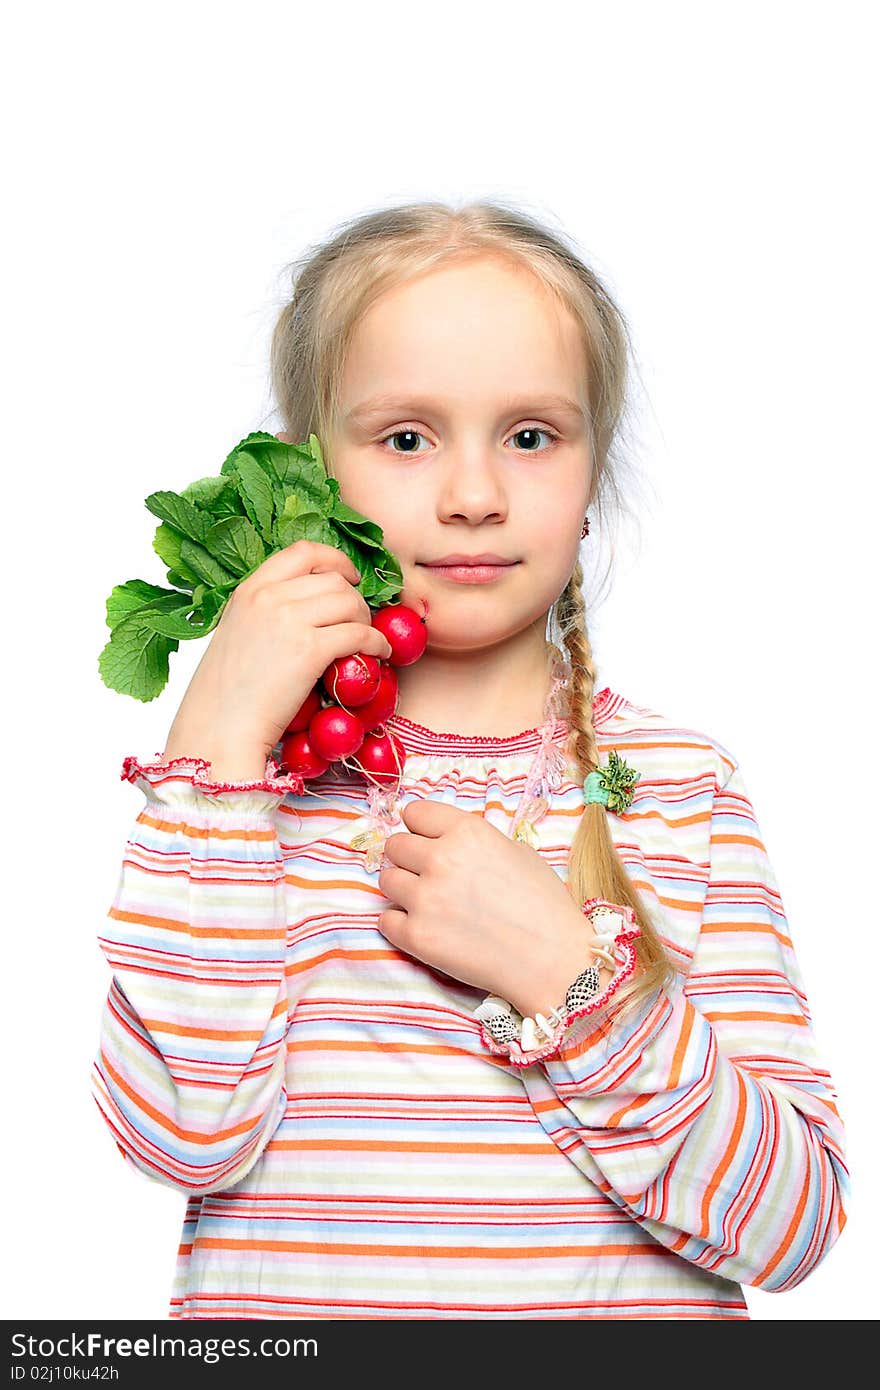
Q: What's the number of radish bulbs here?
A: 7